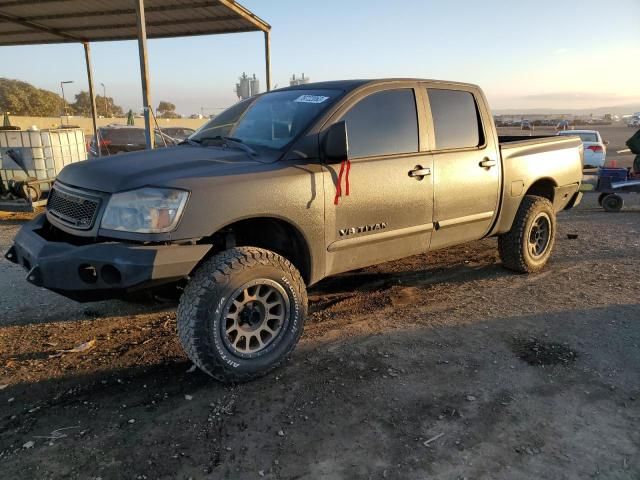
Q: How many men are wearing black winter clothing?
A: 0